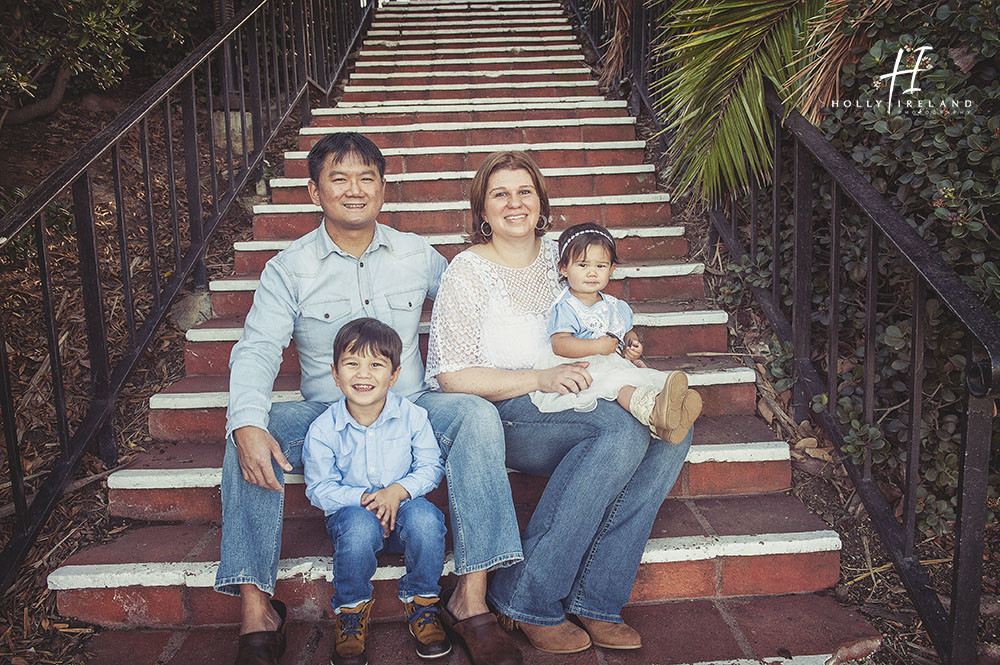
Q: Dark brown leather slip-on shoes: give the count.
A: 2